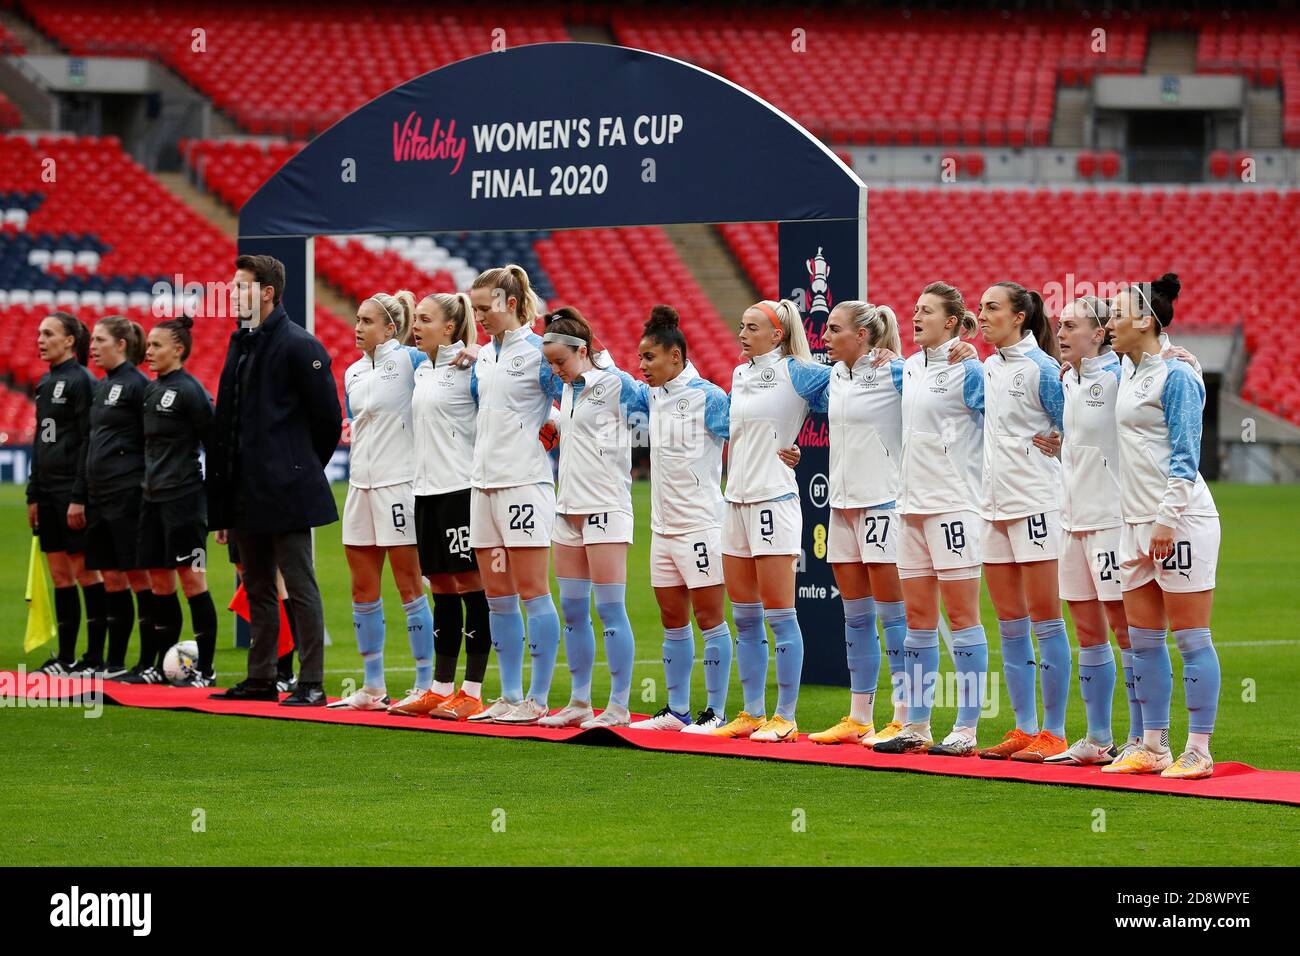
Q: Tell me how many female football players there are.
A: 11